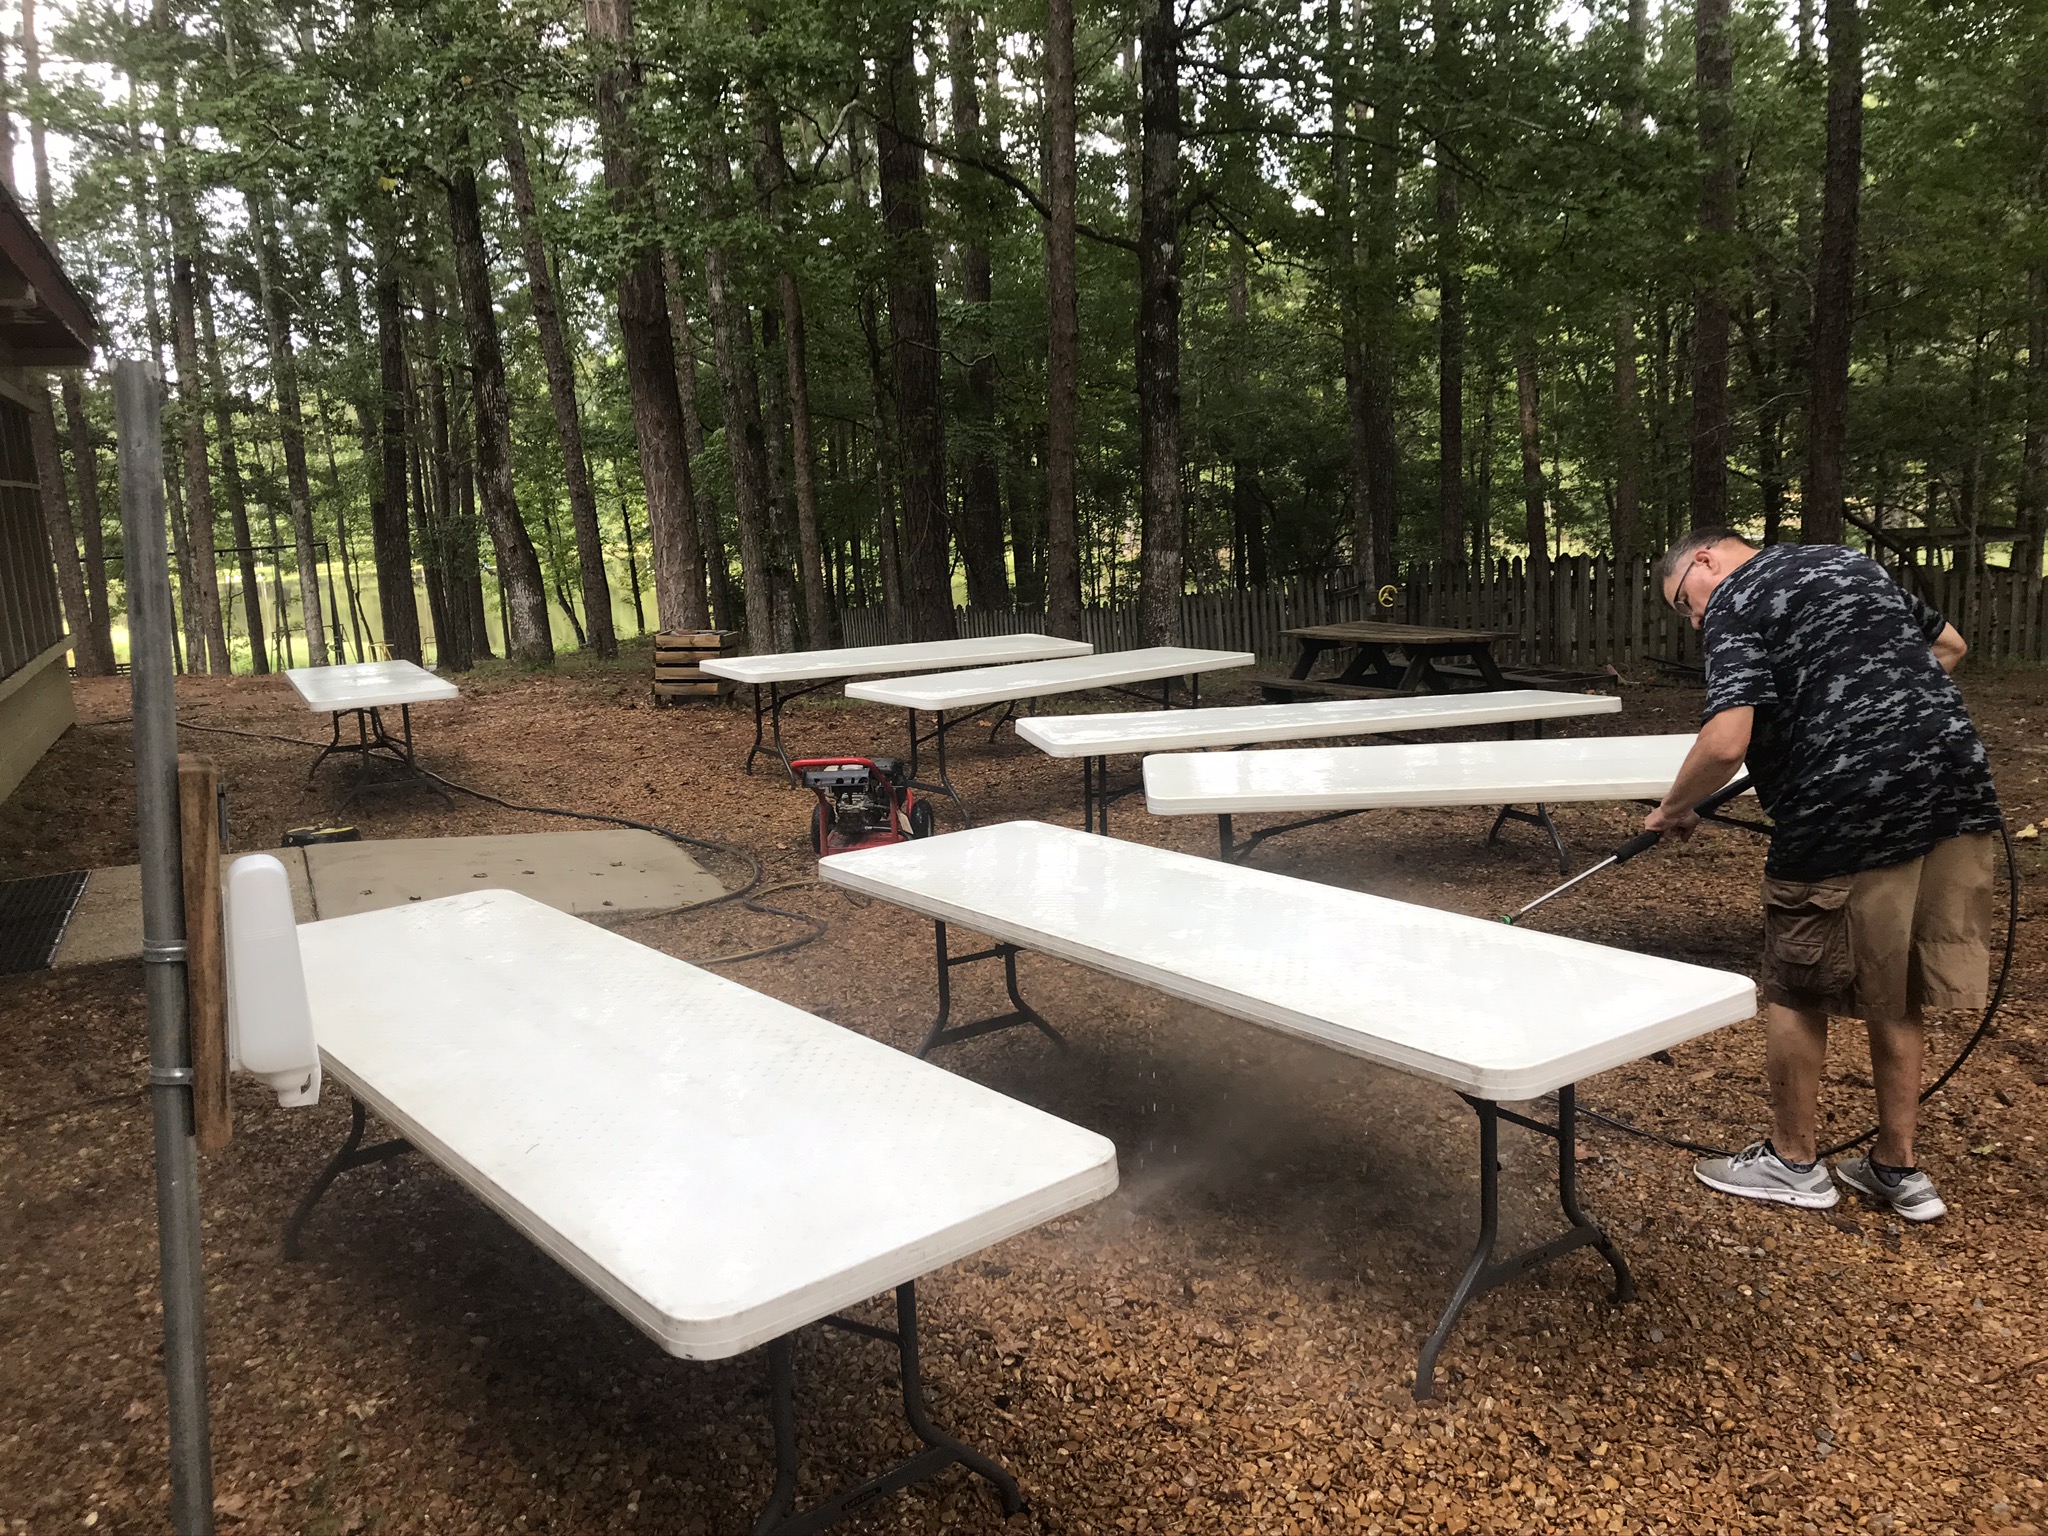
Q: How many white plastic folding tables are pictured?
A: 7